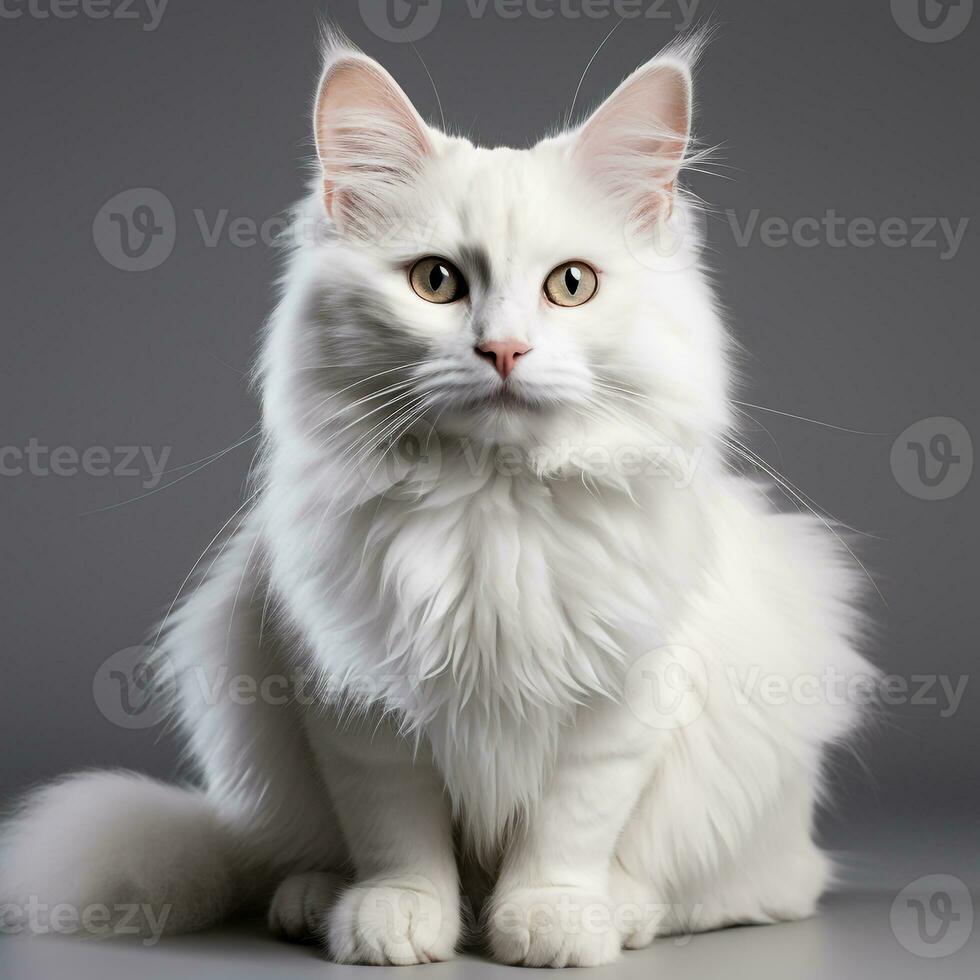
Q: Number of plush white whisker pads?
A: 2